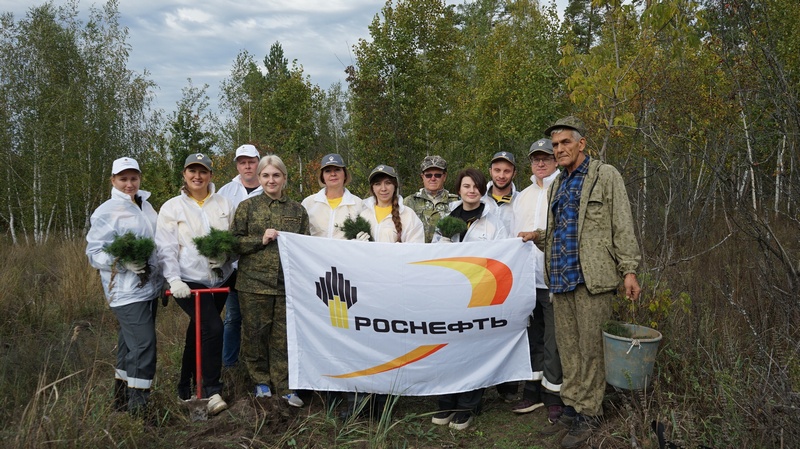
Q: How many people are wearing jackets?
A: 11